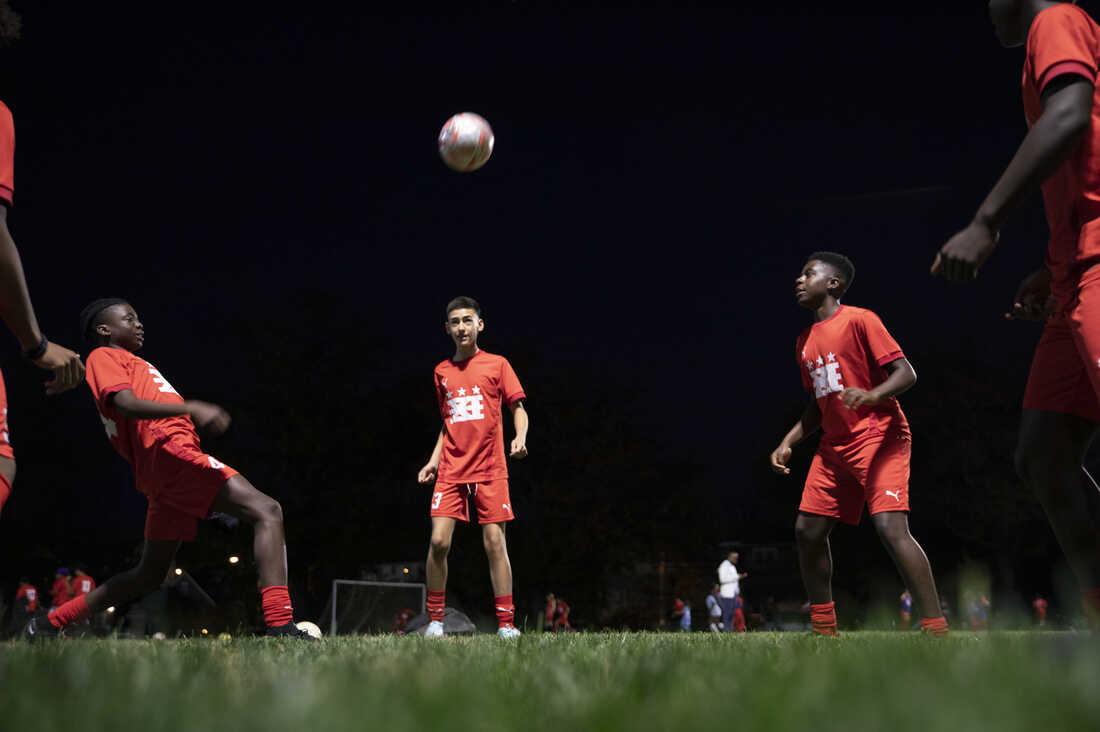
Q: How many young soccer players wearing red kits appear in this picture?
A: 5